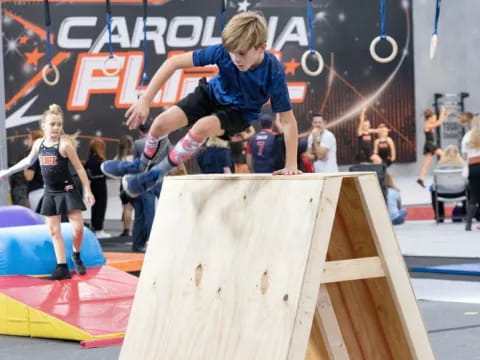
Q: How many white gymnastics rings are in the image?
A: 5